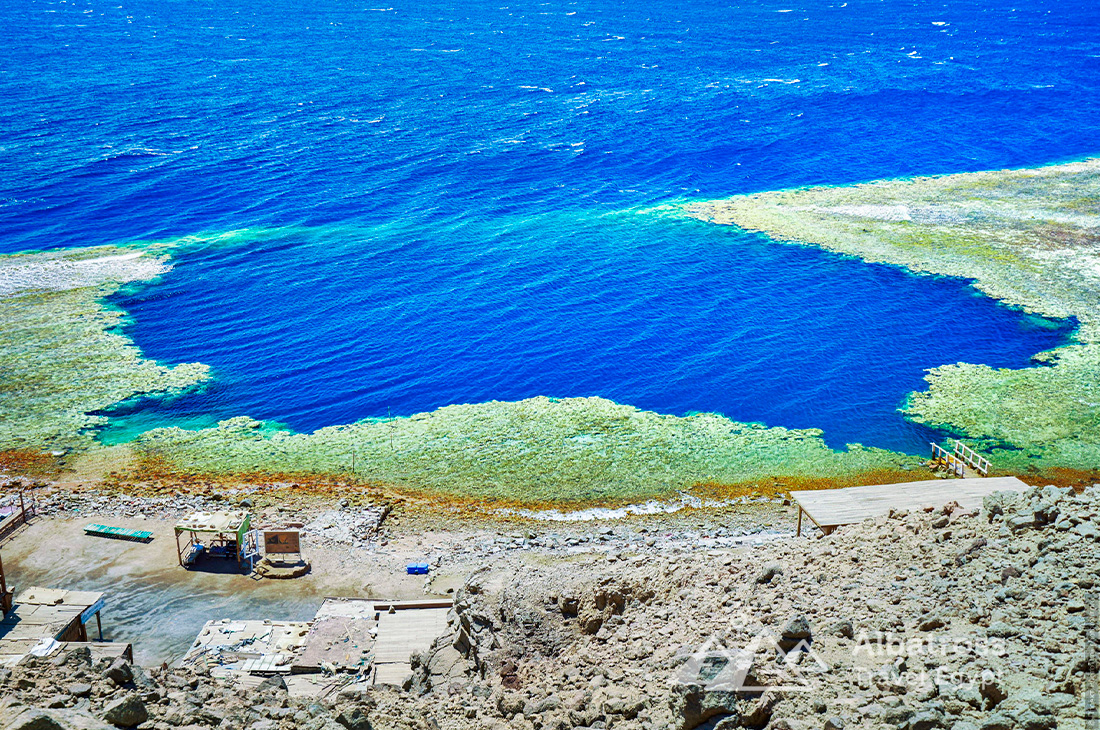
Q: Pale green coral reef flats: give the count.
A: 3